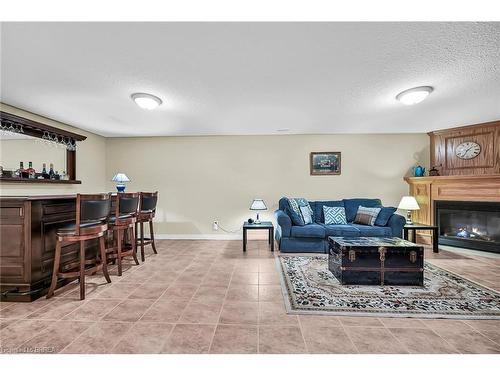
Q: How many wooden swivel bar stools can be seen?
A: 3